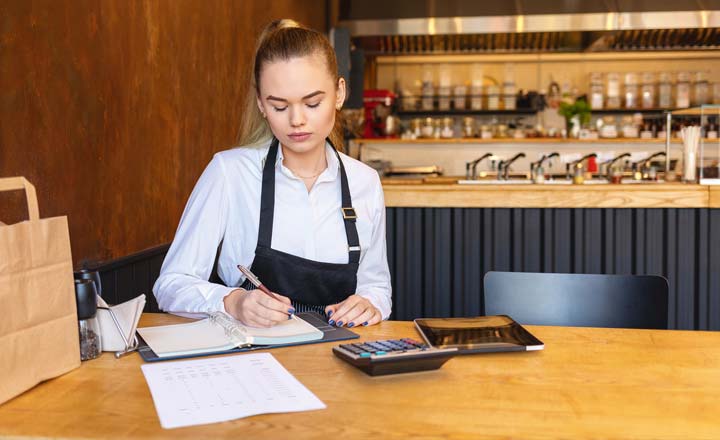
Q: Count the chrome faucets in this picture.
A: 6